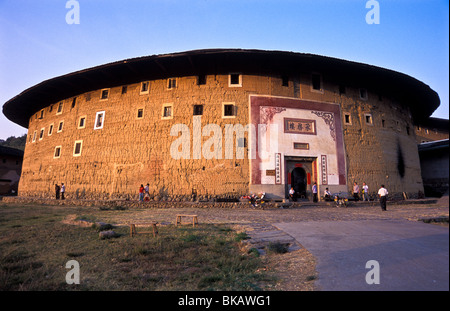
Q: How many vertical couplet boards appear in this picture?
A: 2